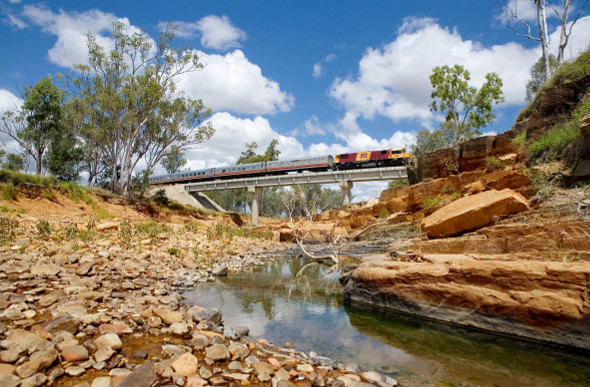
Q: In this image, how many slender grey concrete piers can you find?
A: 2